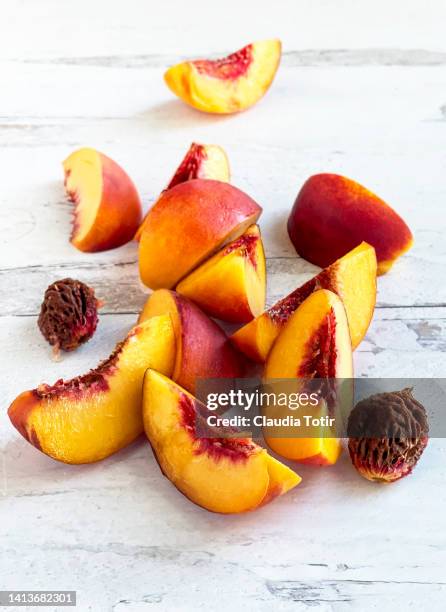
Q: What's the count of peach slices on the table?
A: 11